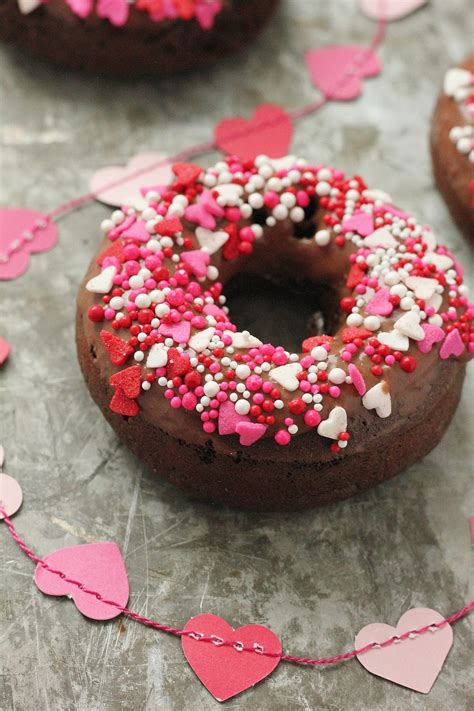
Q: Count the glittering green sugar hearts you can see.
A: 0